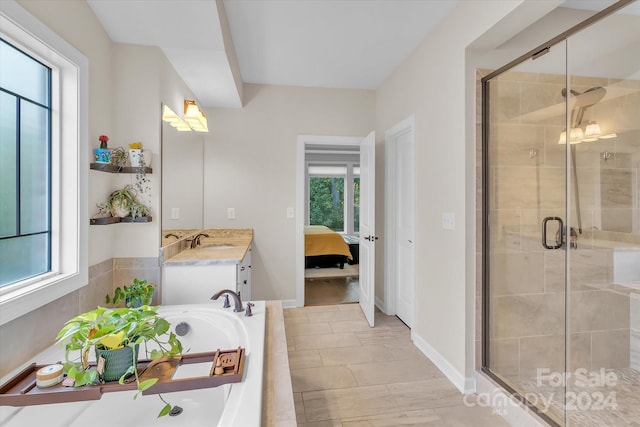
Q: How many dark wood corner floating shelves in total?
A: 2